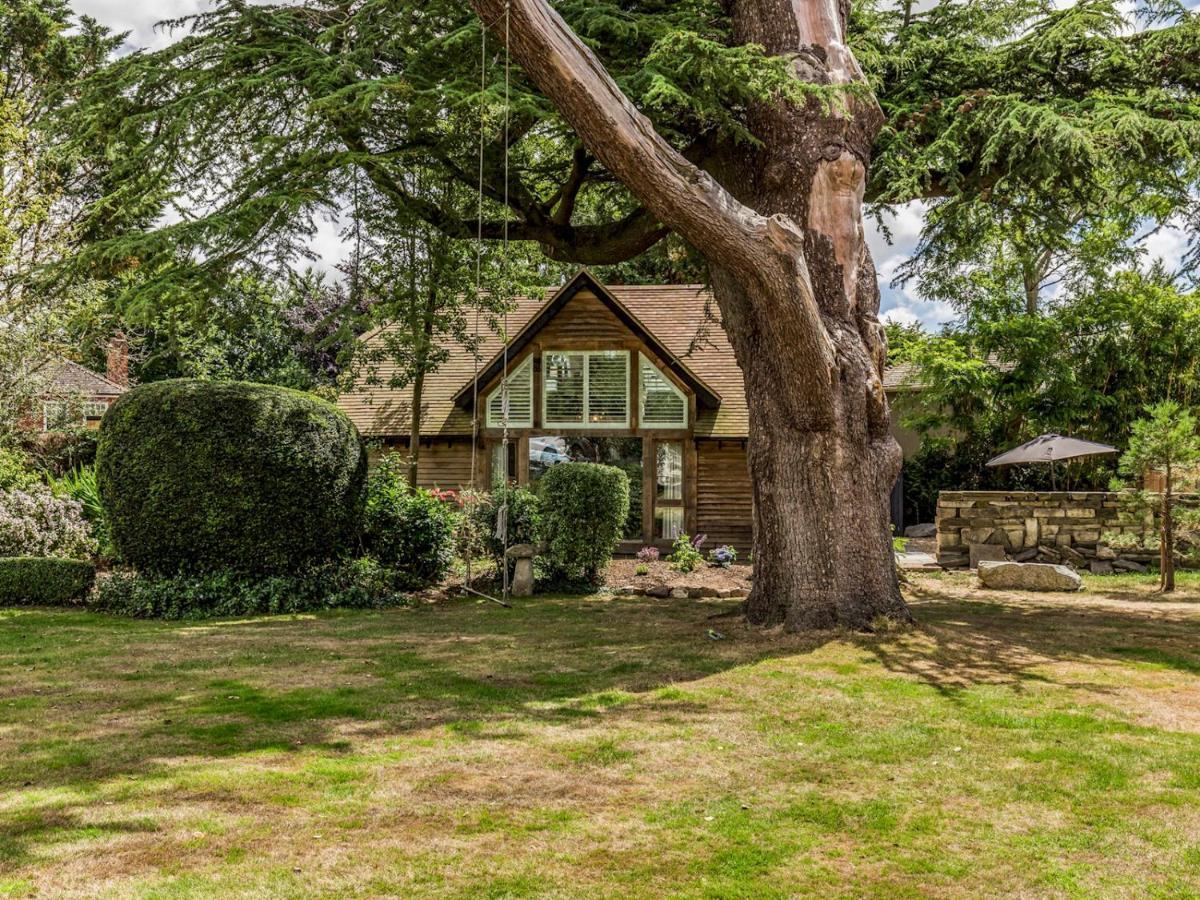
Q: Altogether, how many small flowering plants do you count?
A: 3